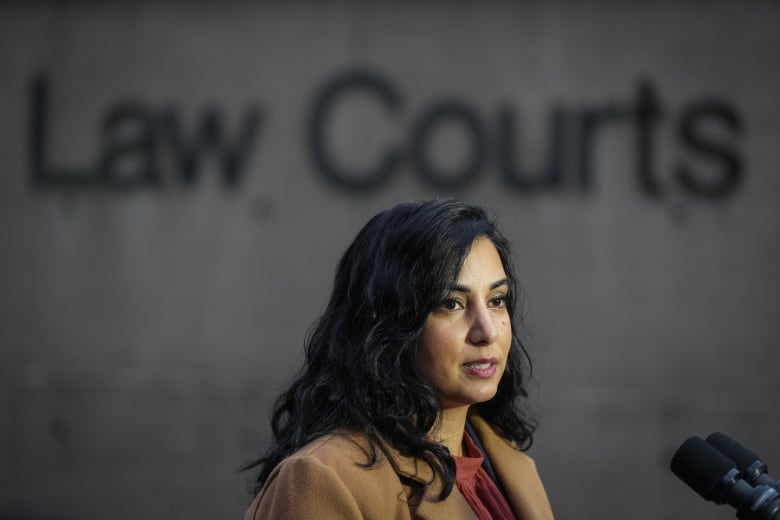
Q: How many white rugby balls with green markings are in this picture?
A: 0